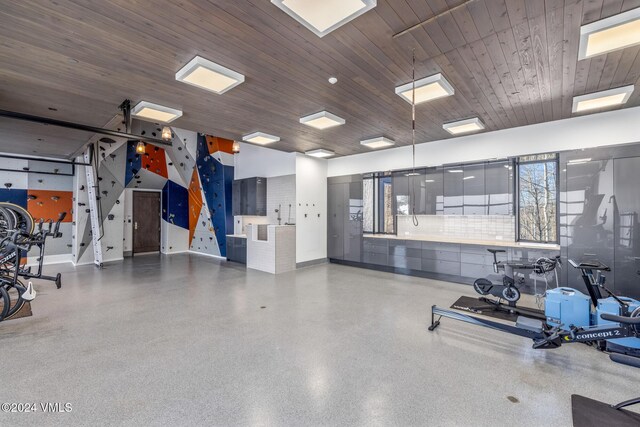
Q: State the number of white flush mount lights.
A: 11